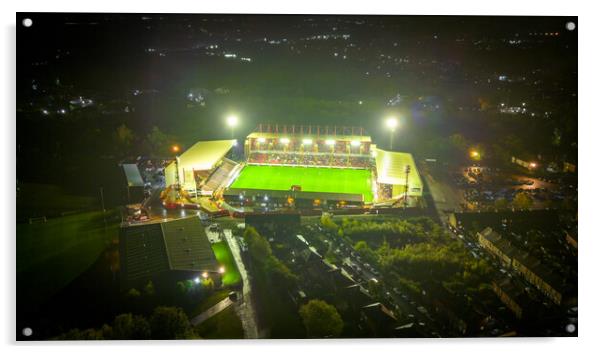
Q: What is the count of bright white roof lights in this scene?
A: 5